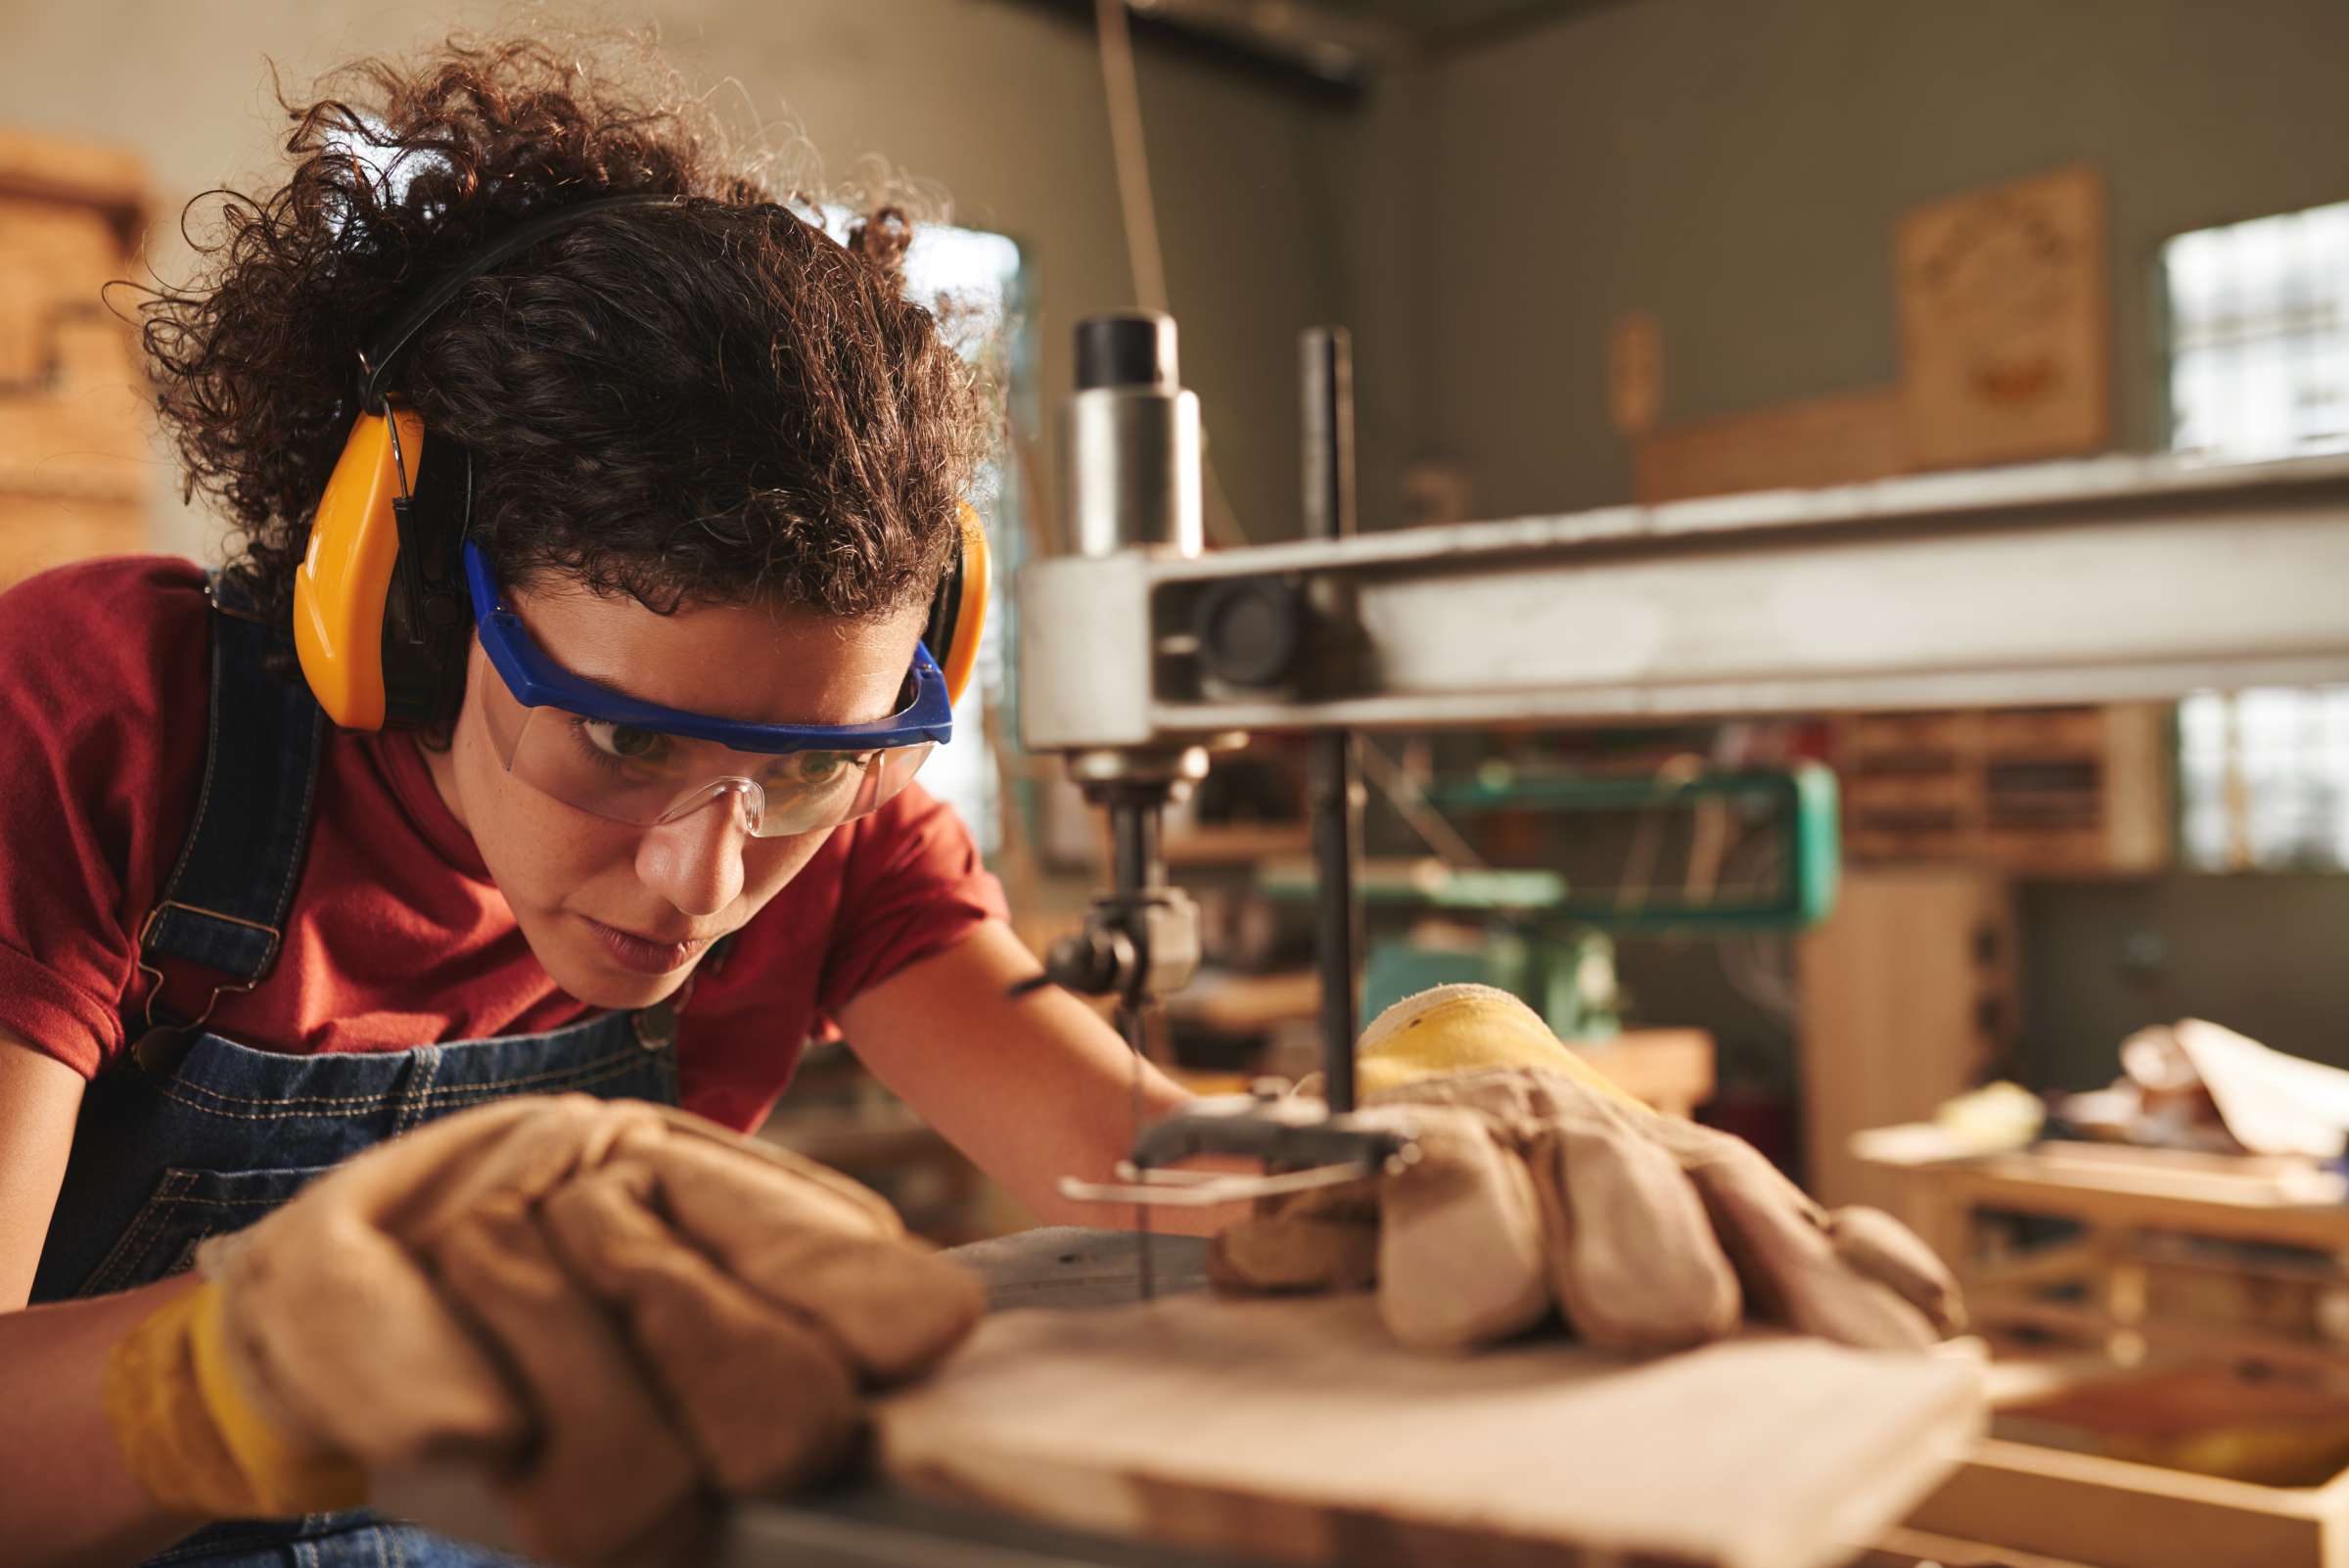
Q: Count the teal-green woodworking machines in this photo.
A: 1